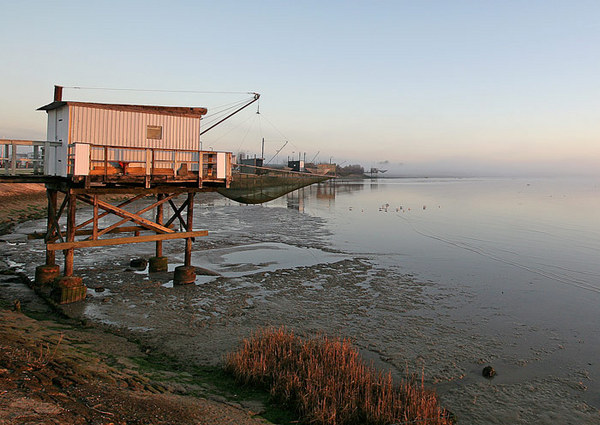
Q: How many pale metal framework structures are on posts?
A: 1